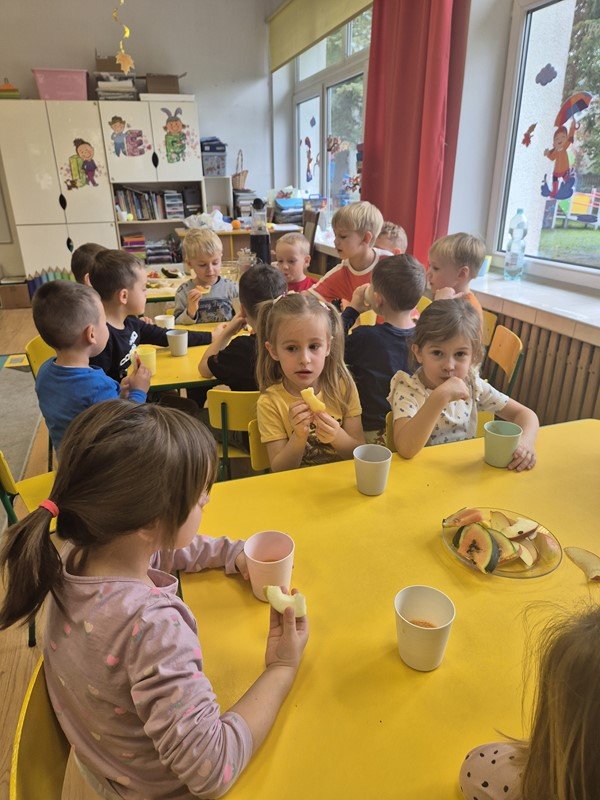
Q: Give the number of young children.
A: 14